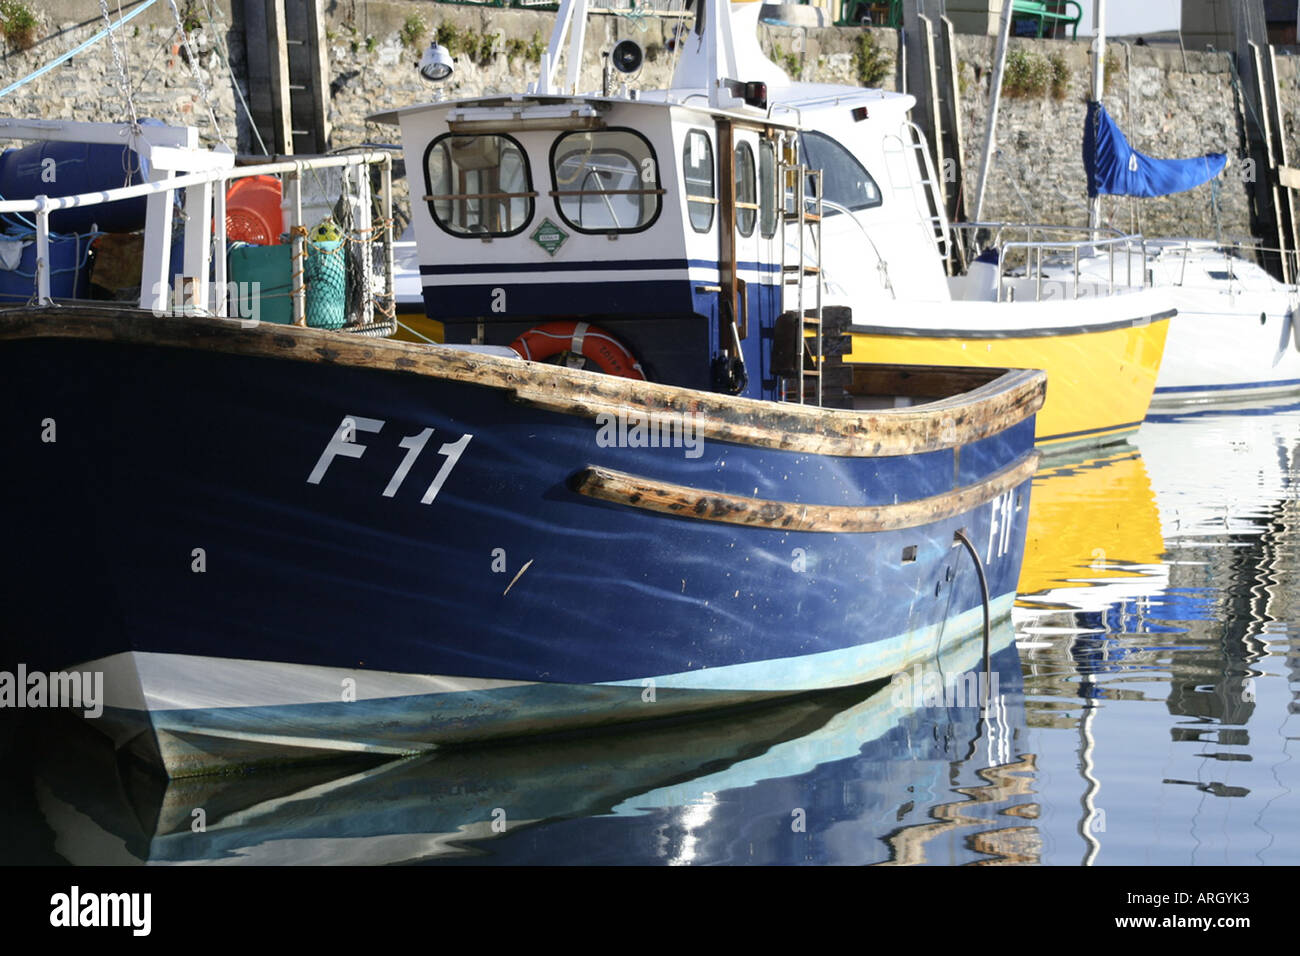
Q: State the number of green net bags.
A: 1